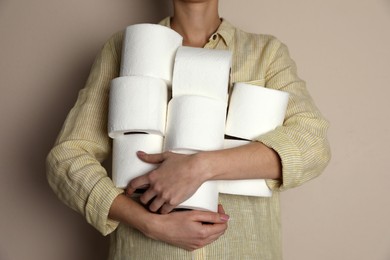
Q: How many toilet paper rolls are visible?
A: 8